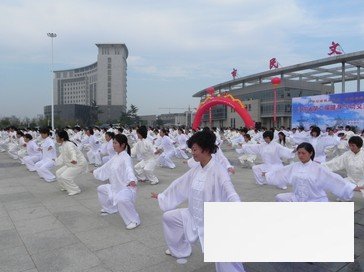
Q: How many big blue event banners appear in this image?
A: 1